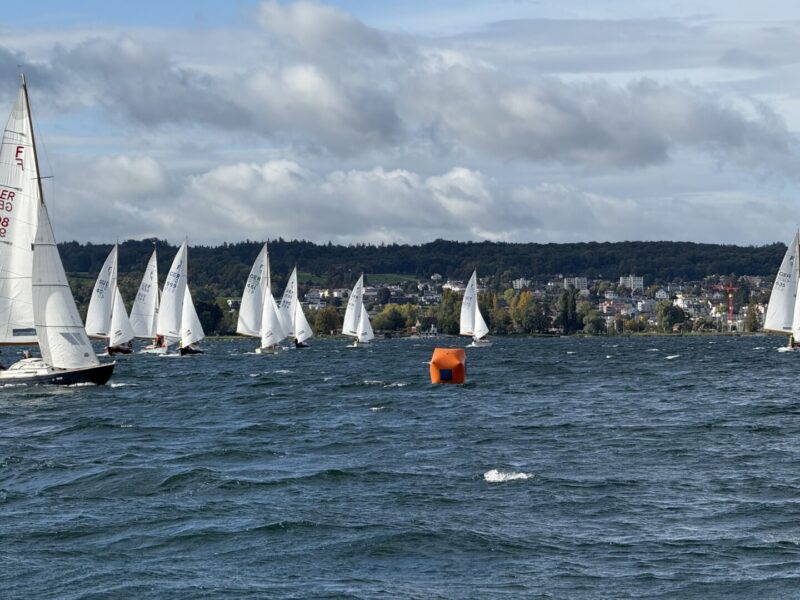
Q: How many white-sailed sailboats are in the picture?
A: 9